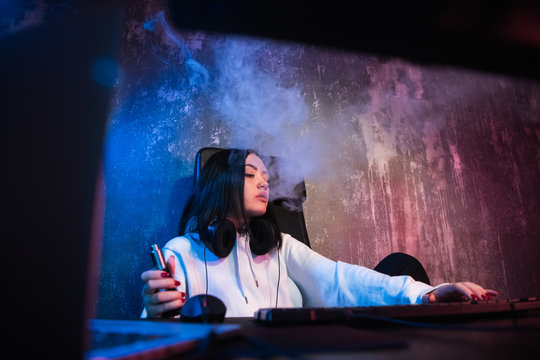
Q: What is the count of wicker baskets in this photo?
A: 0